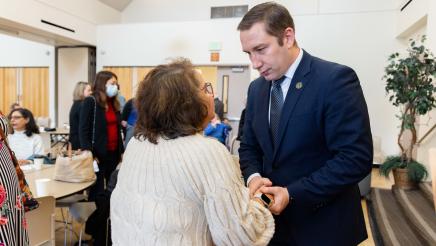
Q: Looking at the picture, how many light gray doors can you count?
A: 1